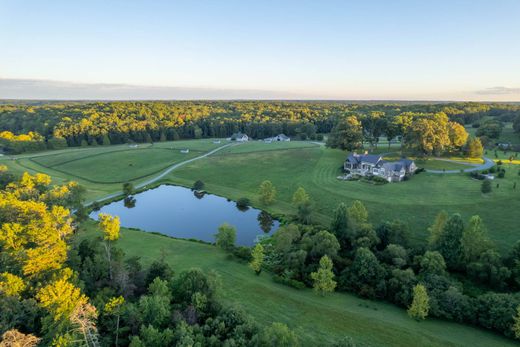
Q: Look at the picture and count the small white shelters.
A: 3